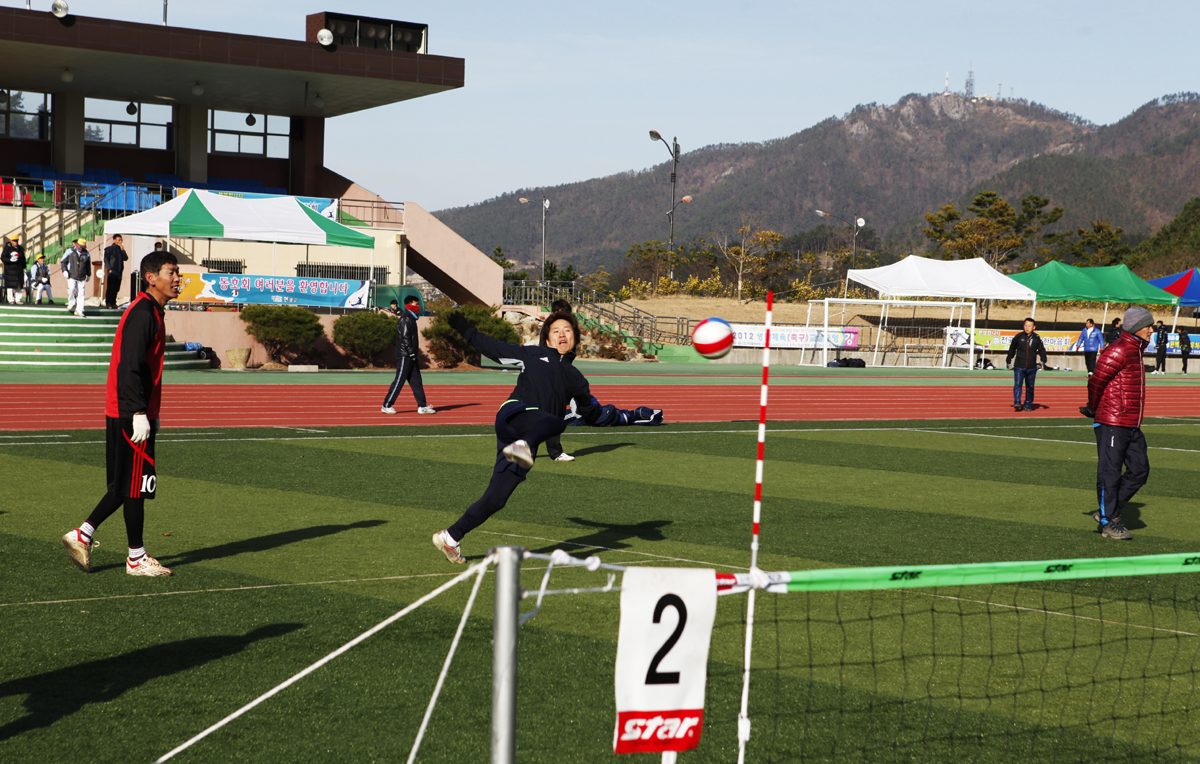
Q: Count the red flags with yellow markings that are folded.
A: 0